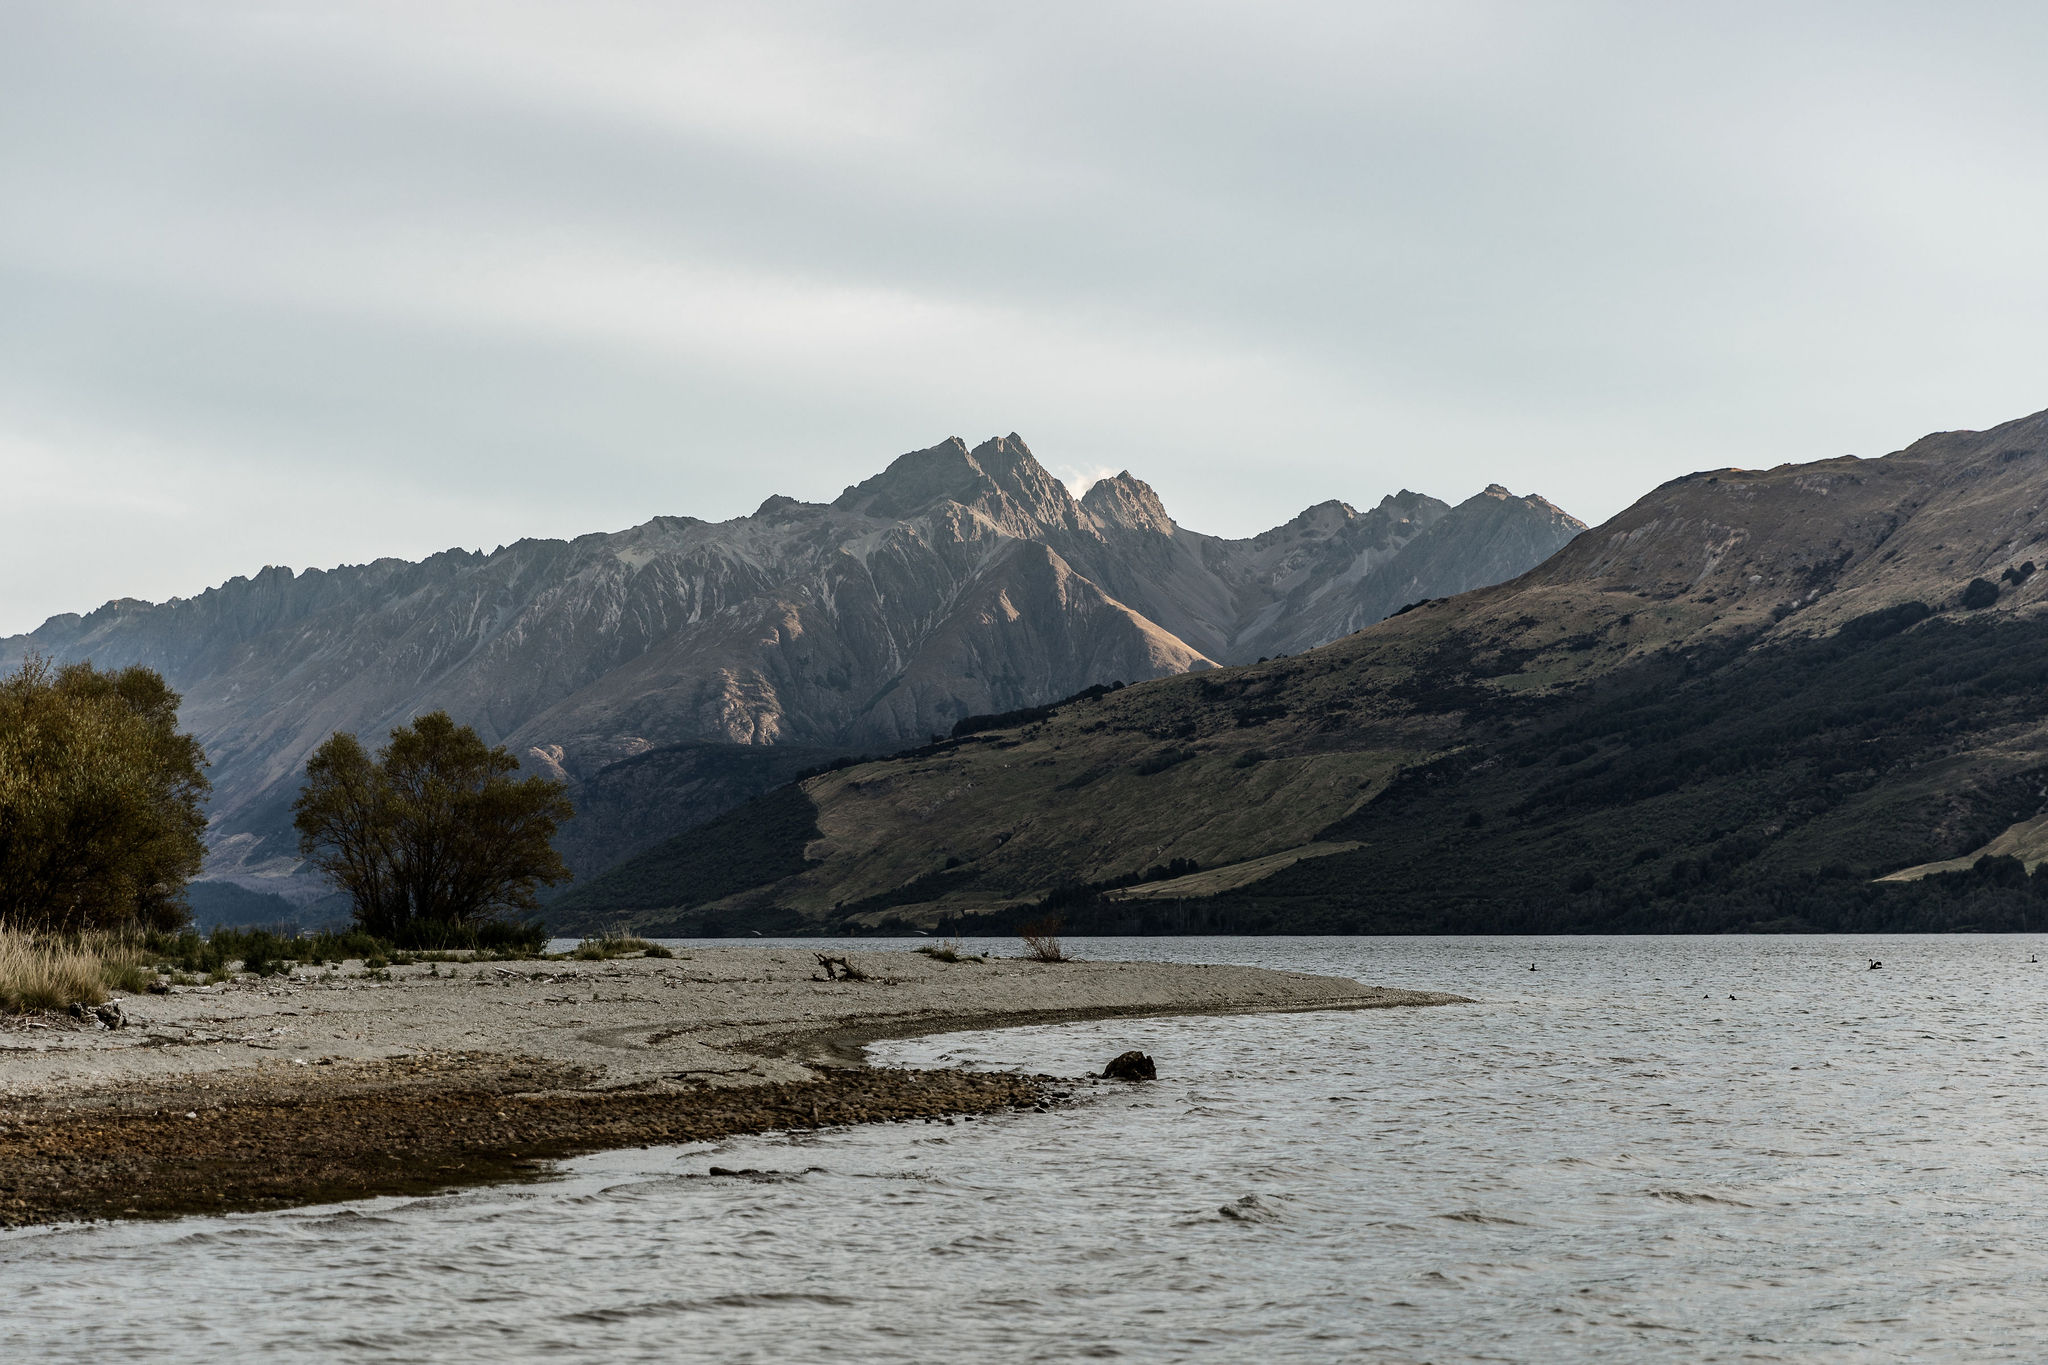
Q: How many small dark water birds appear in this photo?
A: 5